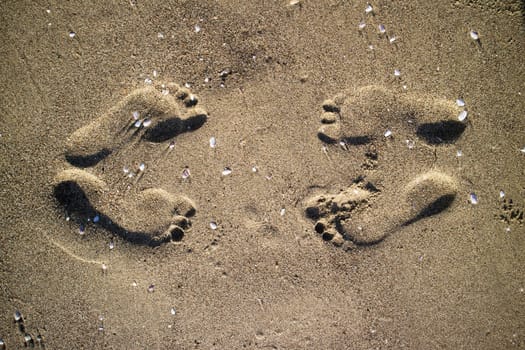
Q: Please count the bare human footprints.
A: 4